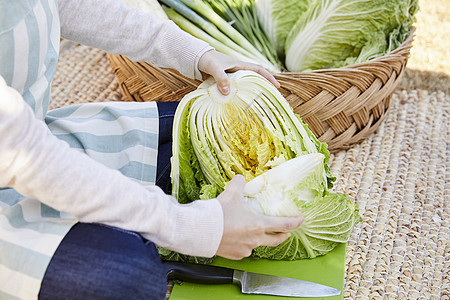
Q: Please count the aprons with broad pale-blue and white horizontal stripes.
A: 1